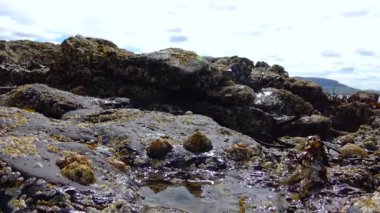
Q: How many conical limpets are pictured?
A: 2